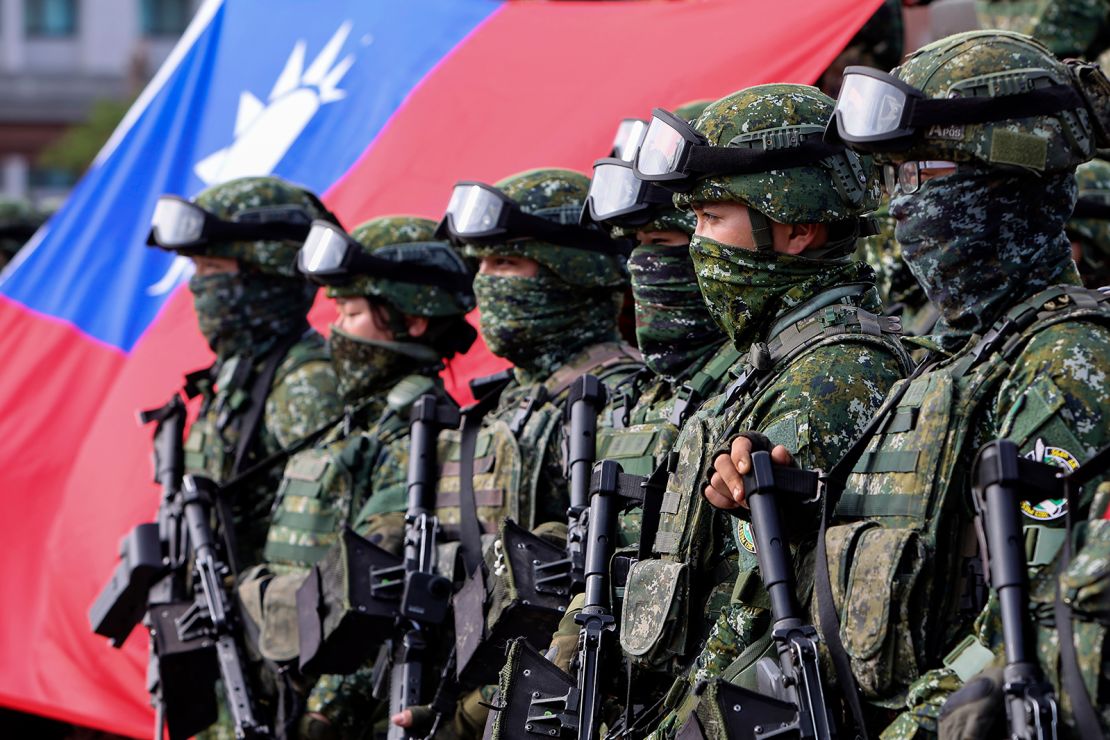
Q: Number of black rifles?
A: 7